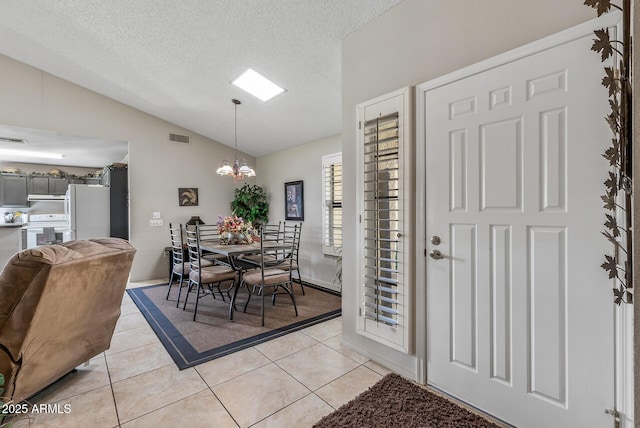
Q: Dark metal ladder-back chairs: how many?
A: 6